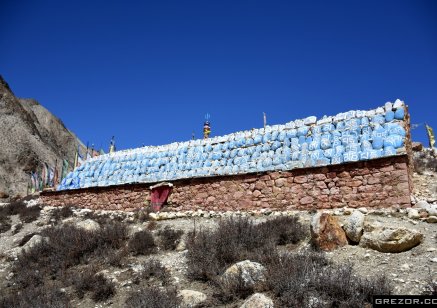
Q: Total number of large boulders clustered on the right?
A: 3